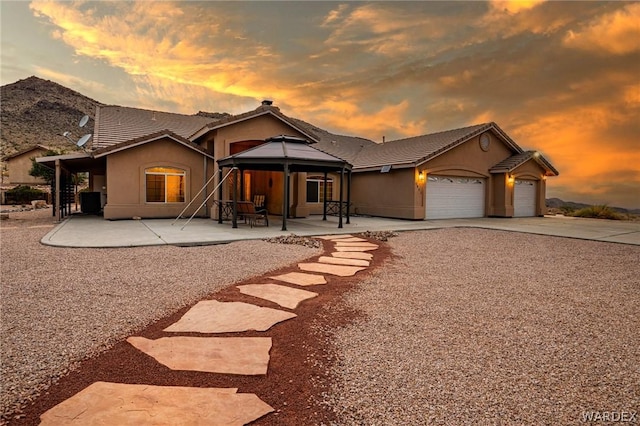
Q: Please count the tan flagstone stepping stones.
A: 12